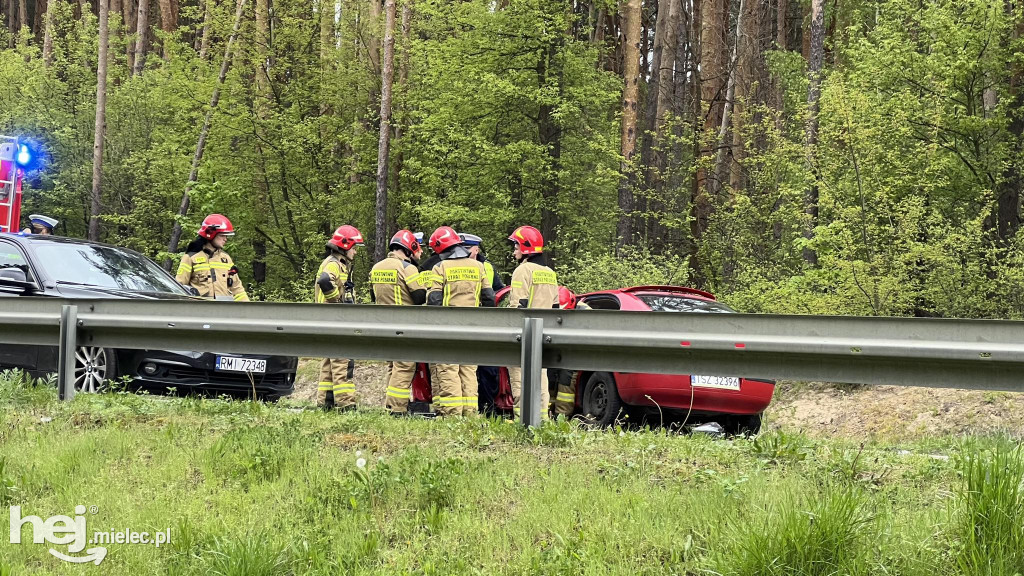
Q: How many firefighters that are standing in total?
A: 5